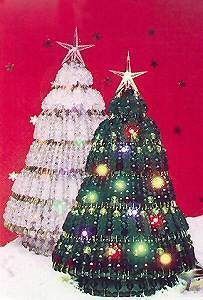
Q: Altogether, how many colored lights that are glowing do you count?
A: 12